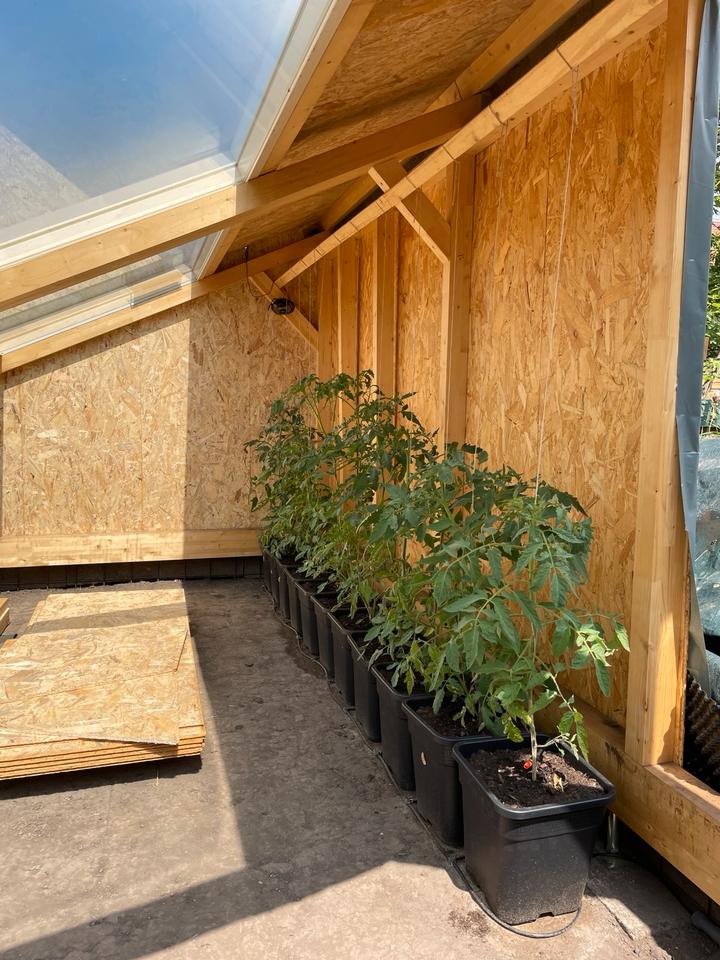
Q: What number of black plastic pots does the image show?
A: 11